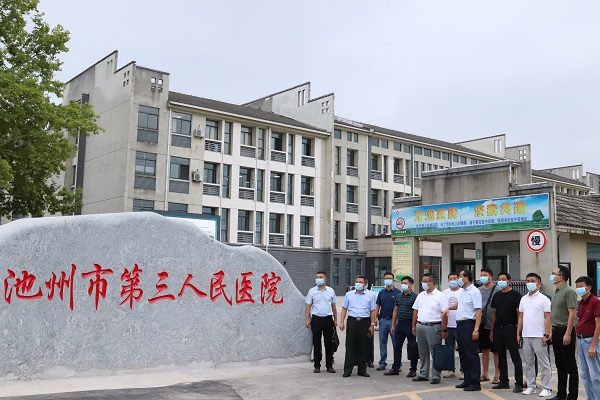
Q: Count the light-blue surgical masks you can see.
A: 12